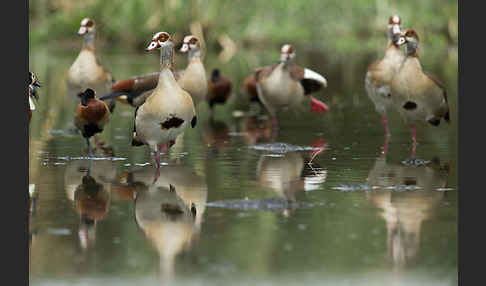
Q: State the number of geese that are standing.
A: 6